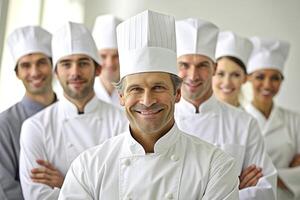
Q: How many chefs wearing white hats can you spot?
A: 7